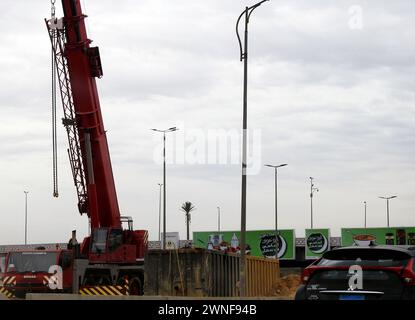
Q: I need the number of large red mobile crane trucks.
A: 1